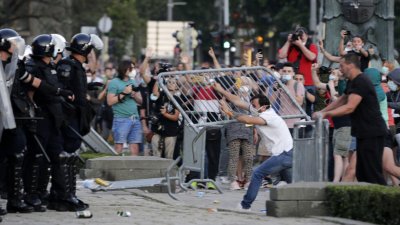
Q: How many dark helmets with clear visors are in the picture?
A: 3